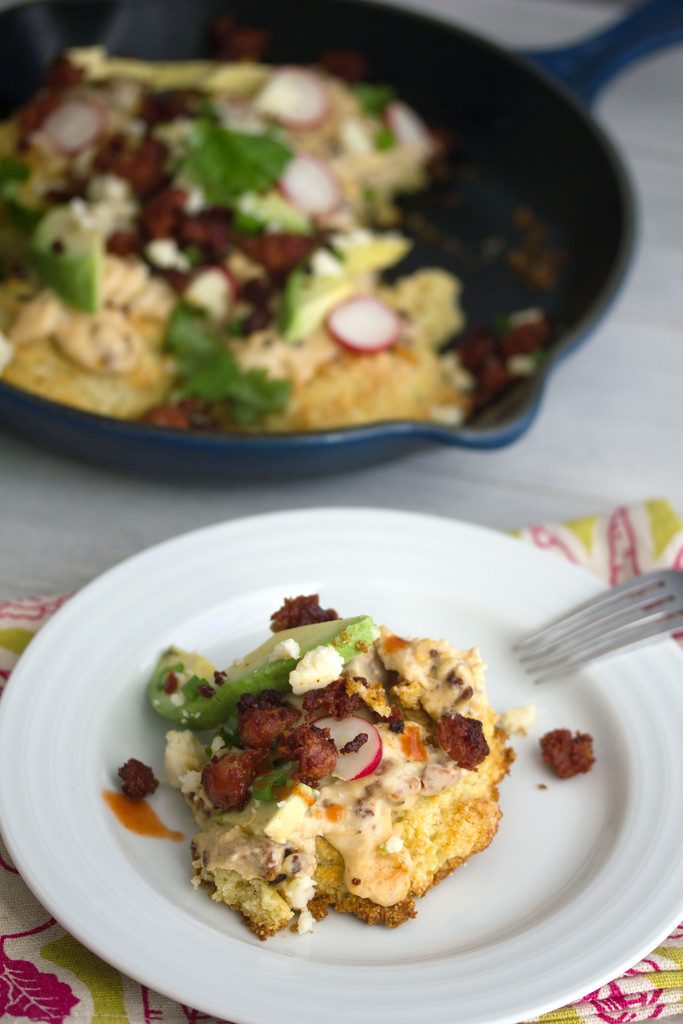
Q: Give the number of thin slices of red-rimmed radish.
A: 7